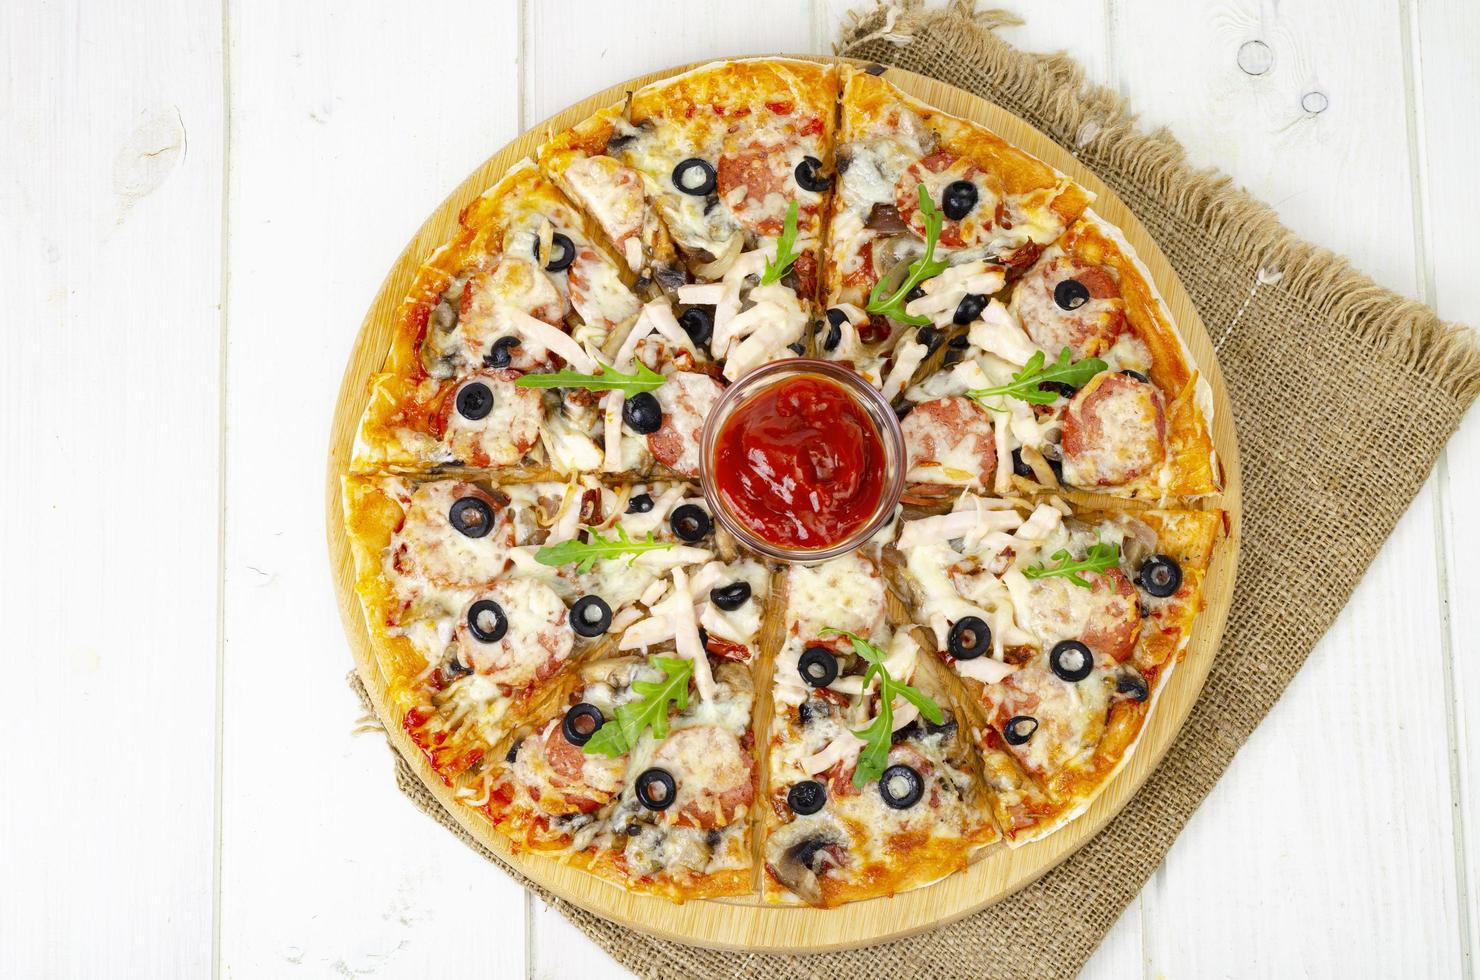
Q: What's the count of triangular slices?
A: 8